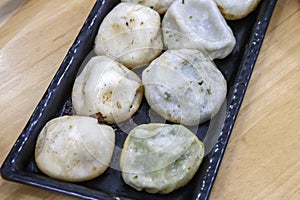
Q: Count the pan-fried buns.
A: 8